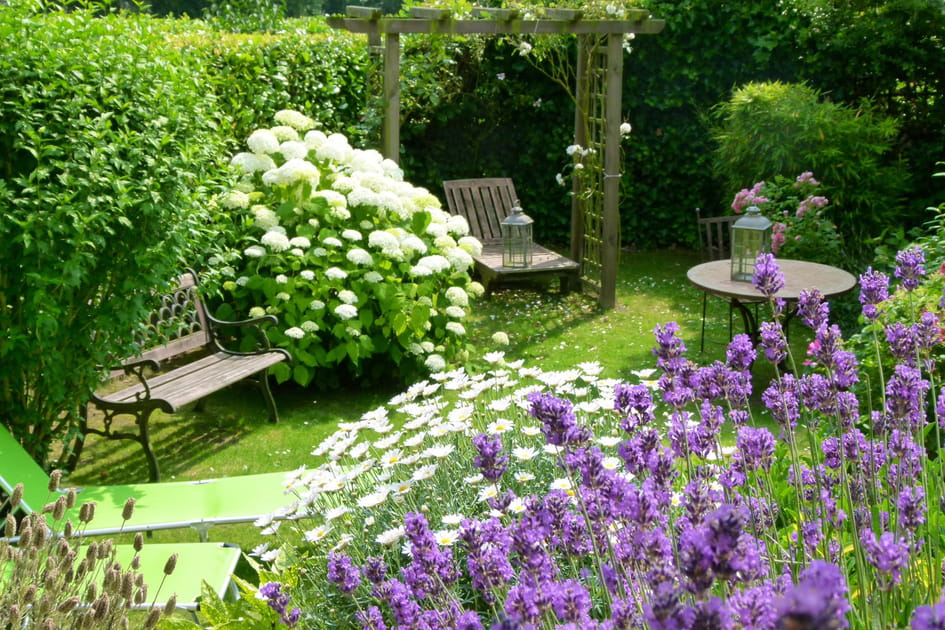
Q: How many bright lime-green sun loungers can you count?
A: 2